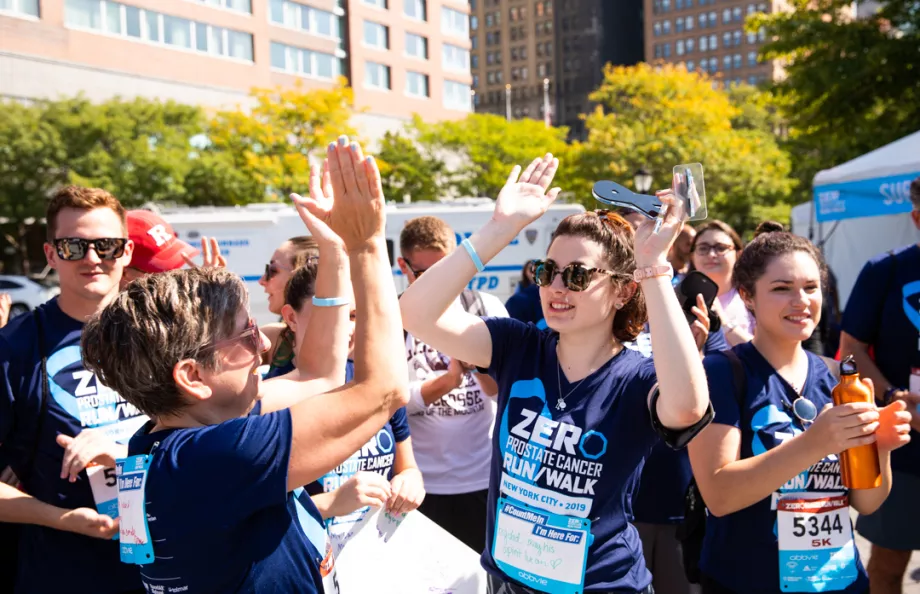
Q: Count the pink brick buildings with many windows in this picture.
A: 1